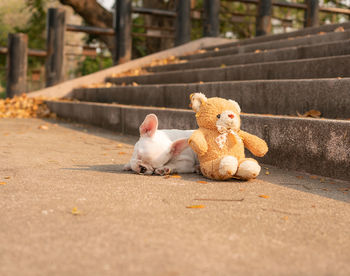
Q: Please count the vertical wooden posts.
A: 7